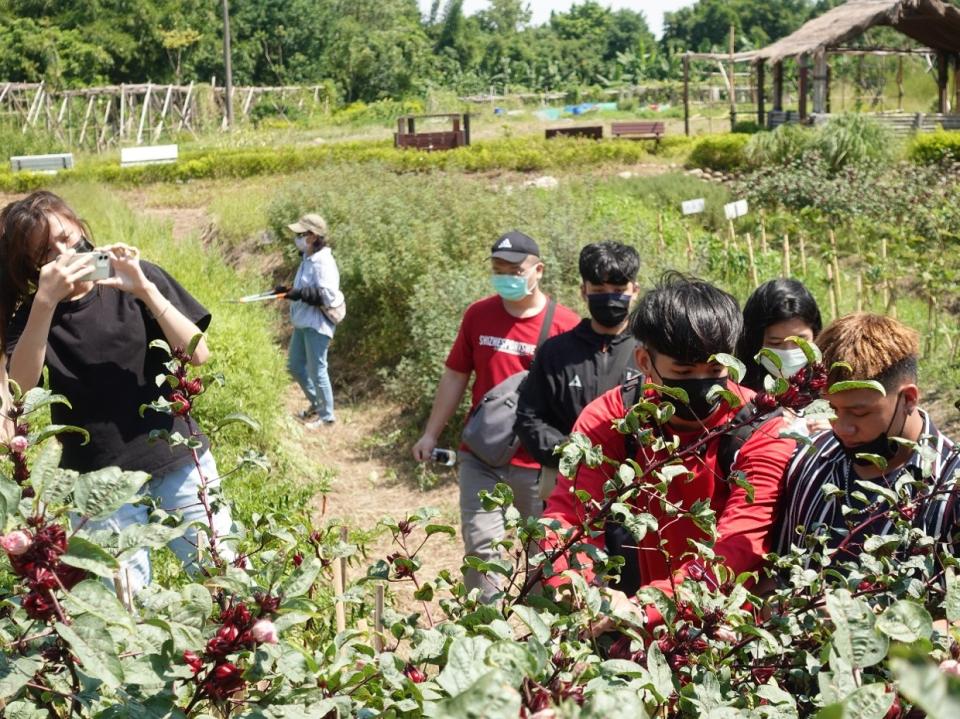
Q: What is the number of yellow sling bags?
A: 0